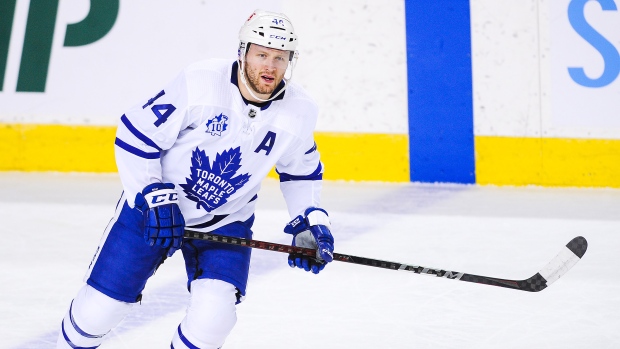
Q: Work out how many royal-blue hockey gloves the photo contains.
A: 2